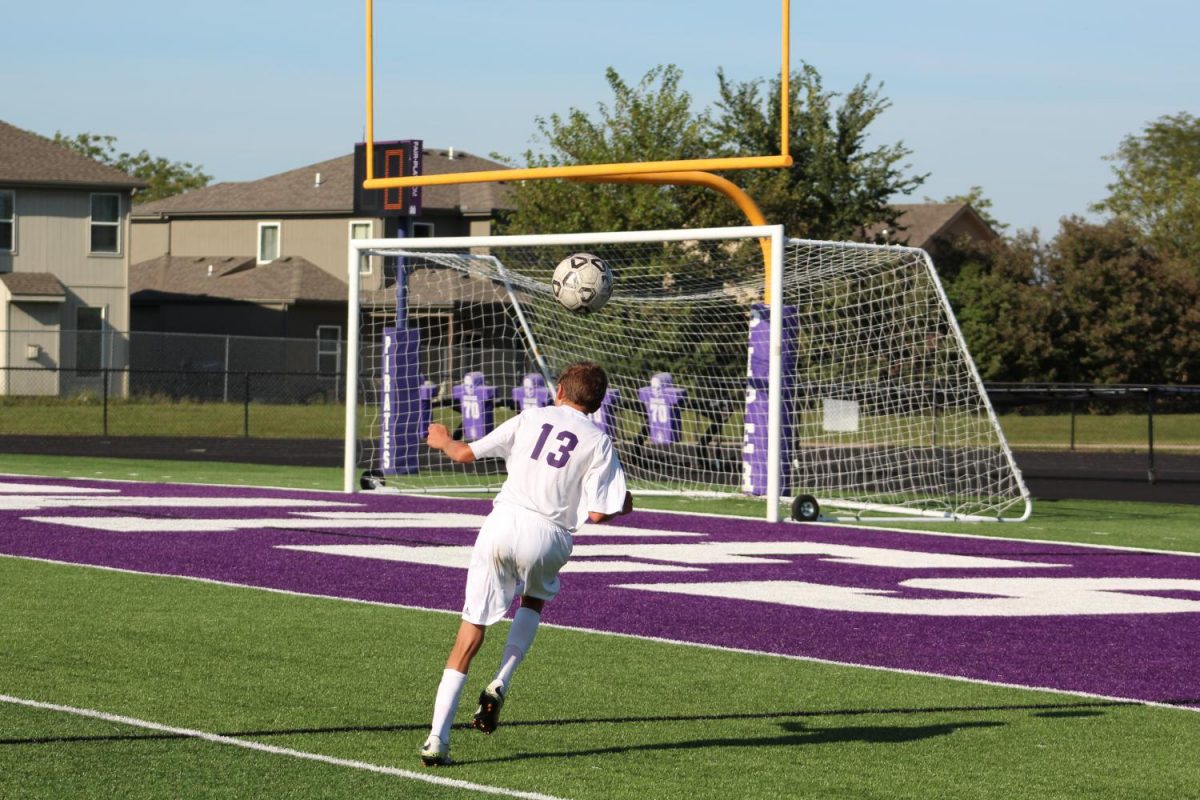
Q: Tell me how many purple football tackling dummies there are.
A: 5